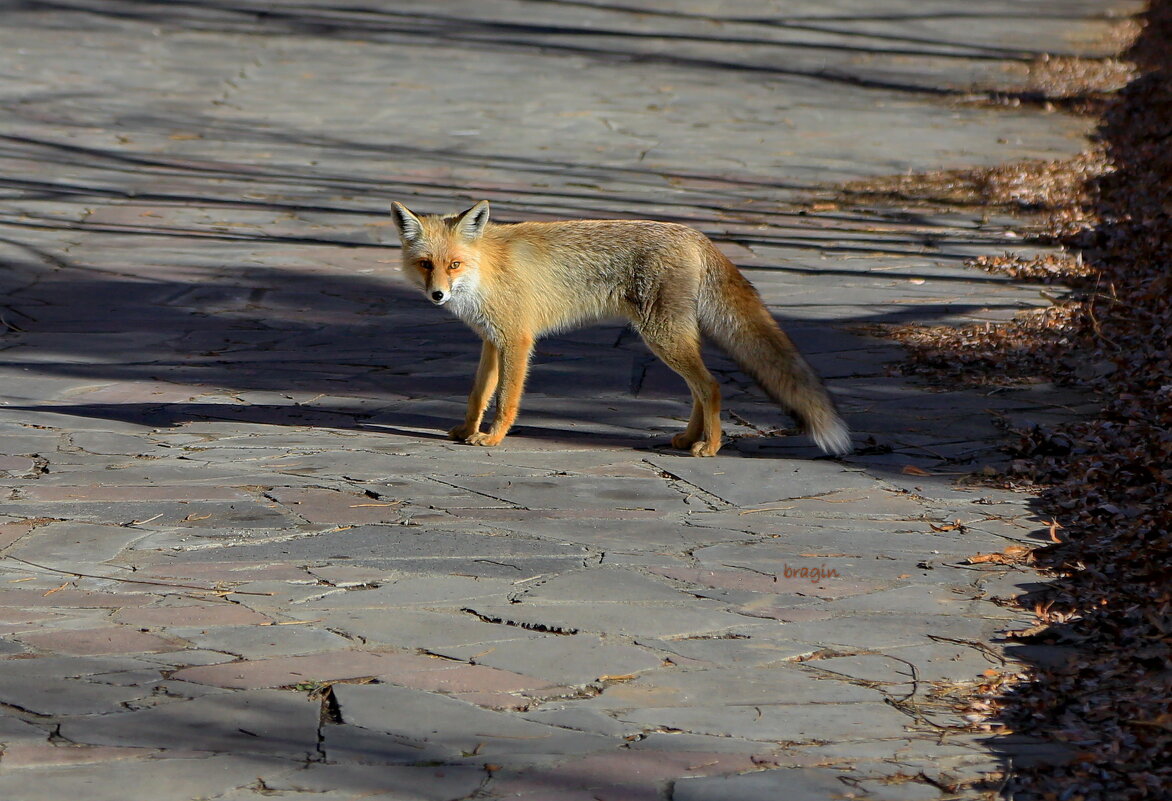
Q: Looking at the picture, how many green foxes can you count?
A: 0